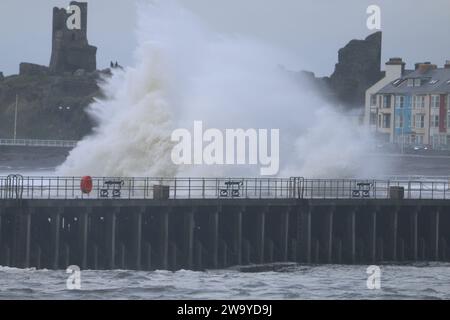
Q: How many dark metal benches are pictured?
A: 3